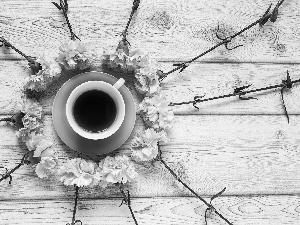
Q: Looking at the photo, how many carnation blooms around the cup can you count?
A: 10